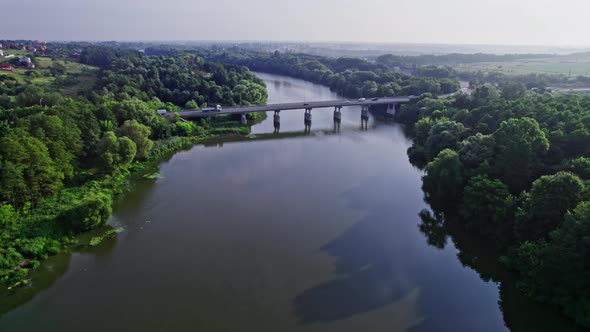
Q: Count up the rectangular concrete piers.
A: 6